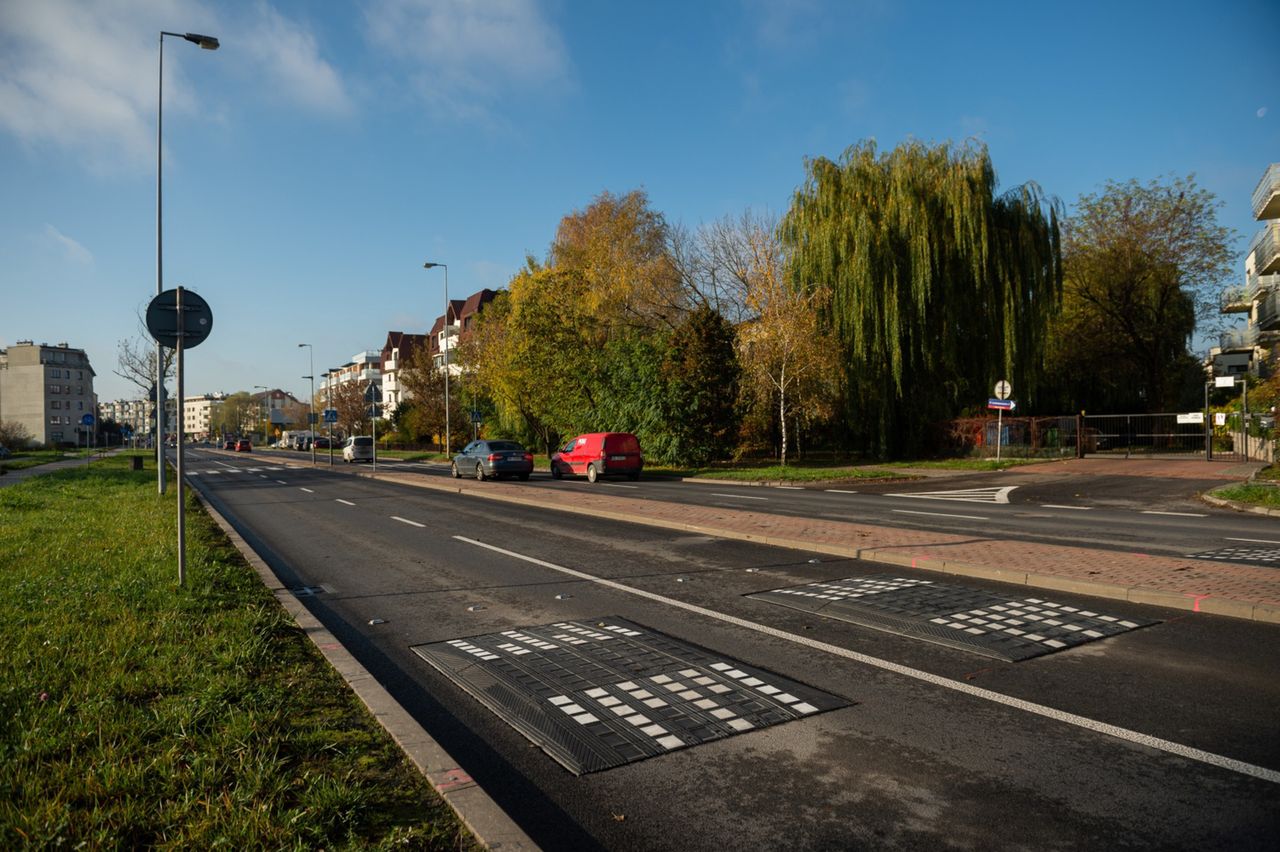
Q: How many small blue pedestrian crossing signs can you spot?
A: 2